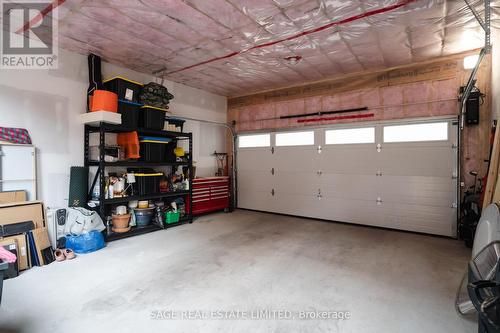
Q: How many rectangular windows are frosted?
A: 4